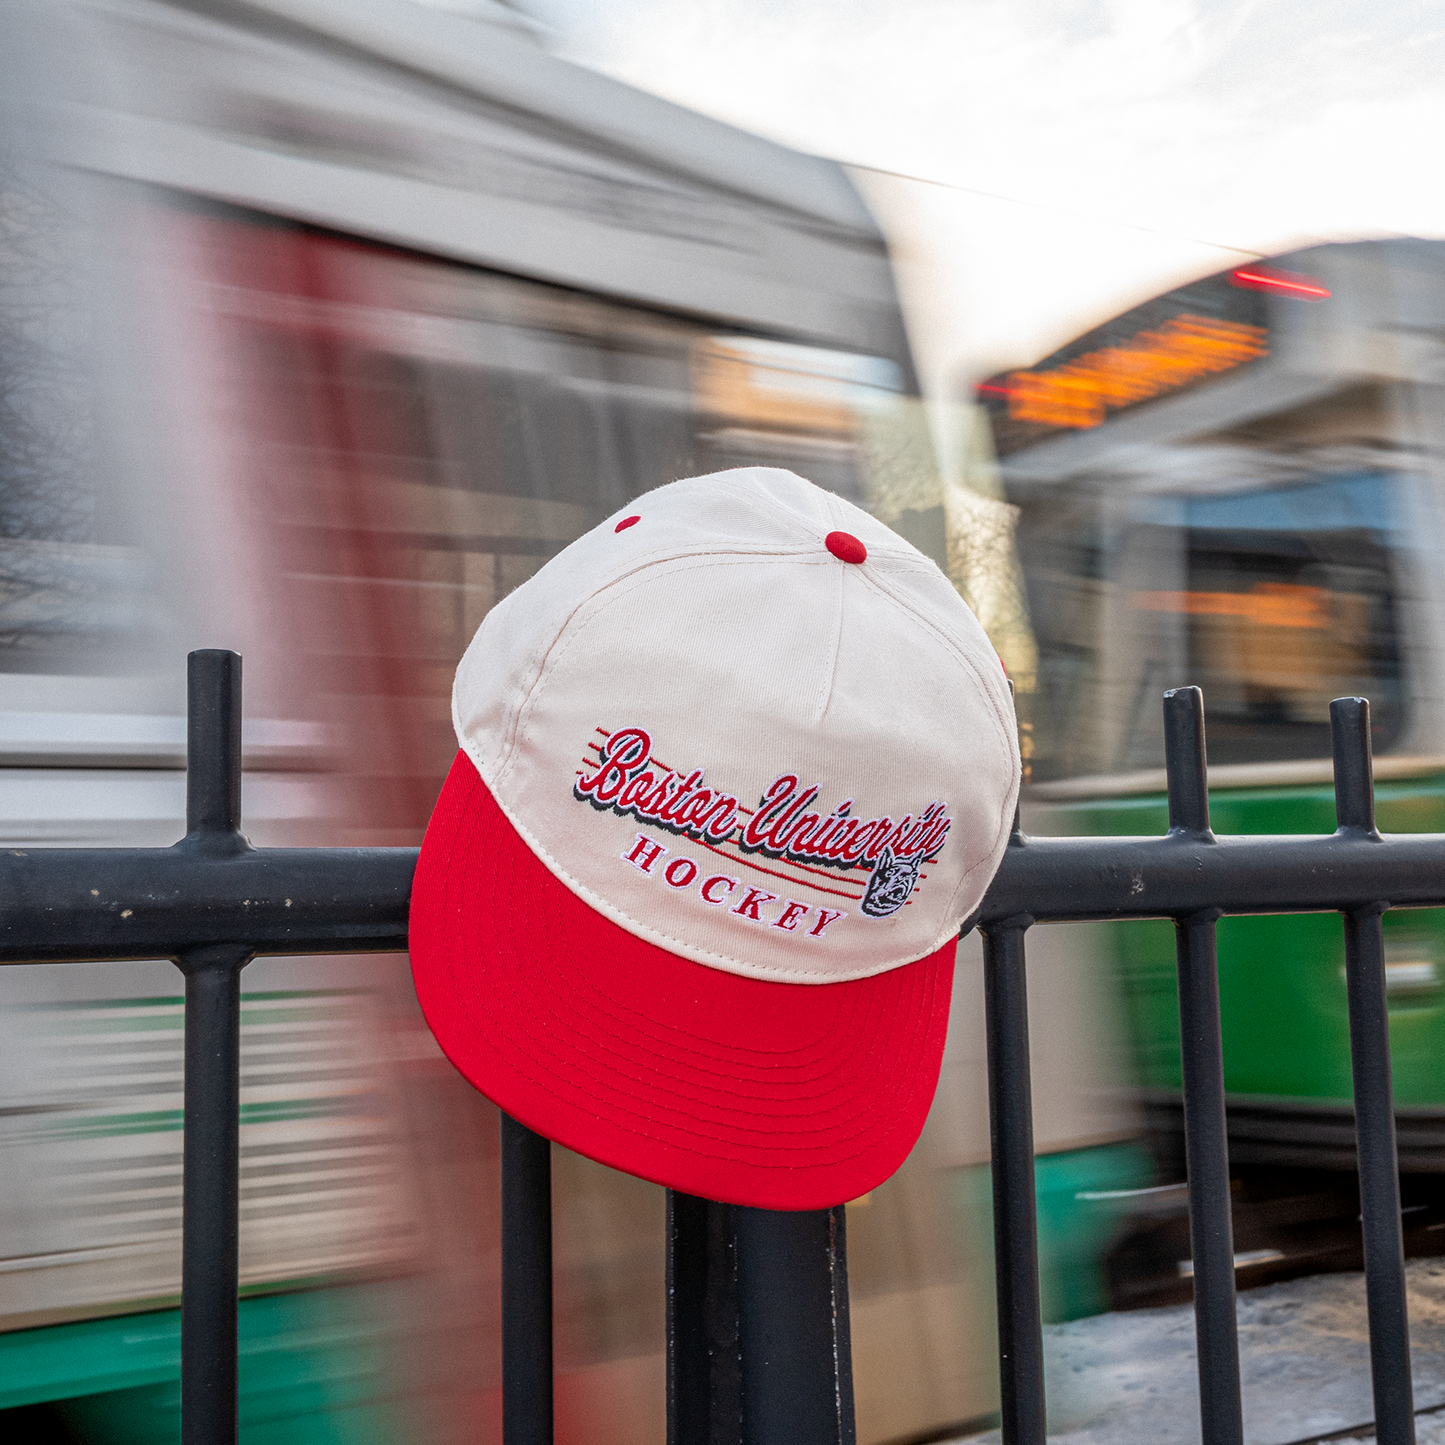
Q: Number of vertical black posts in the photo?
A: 6